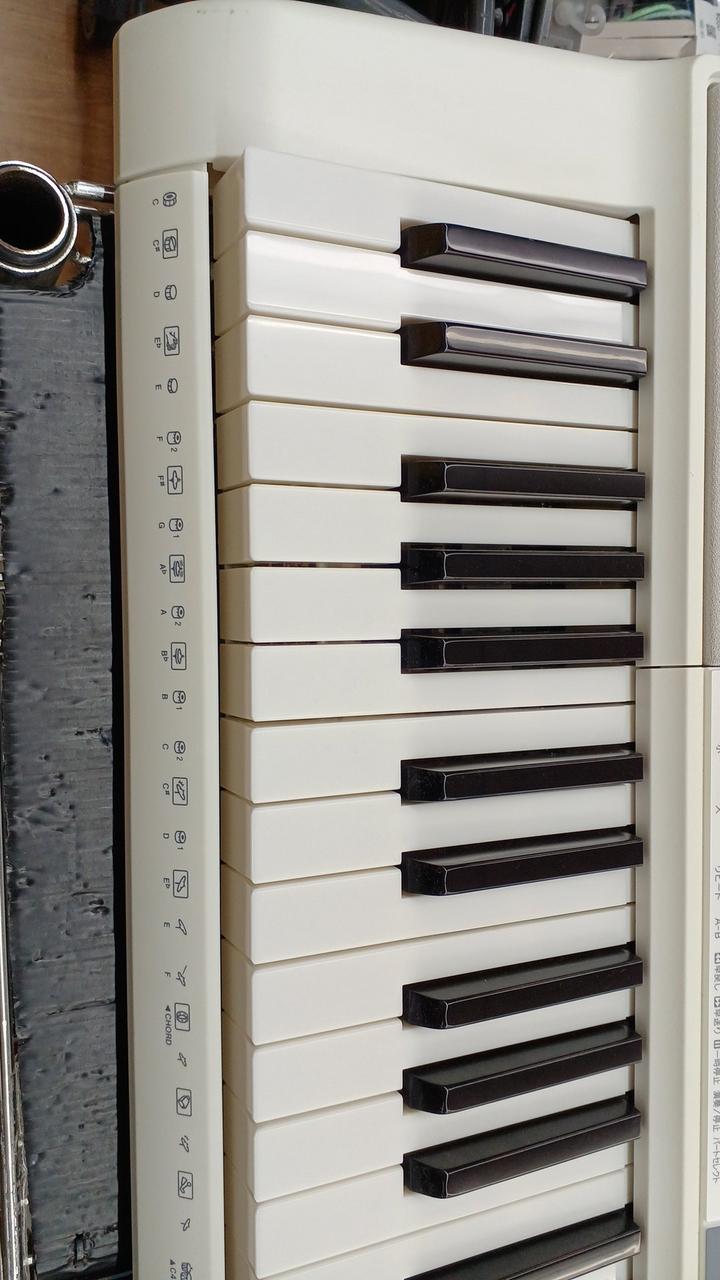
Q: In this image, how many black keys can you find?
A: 11